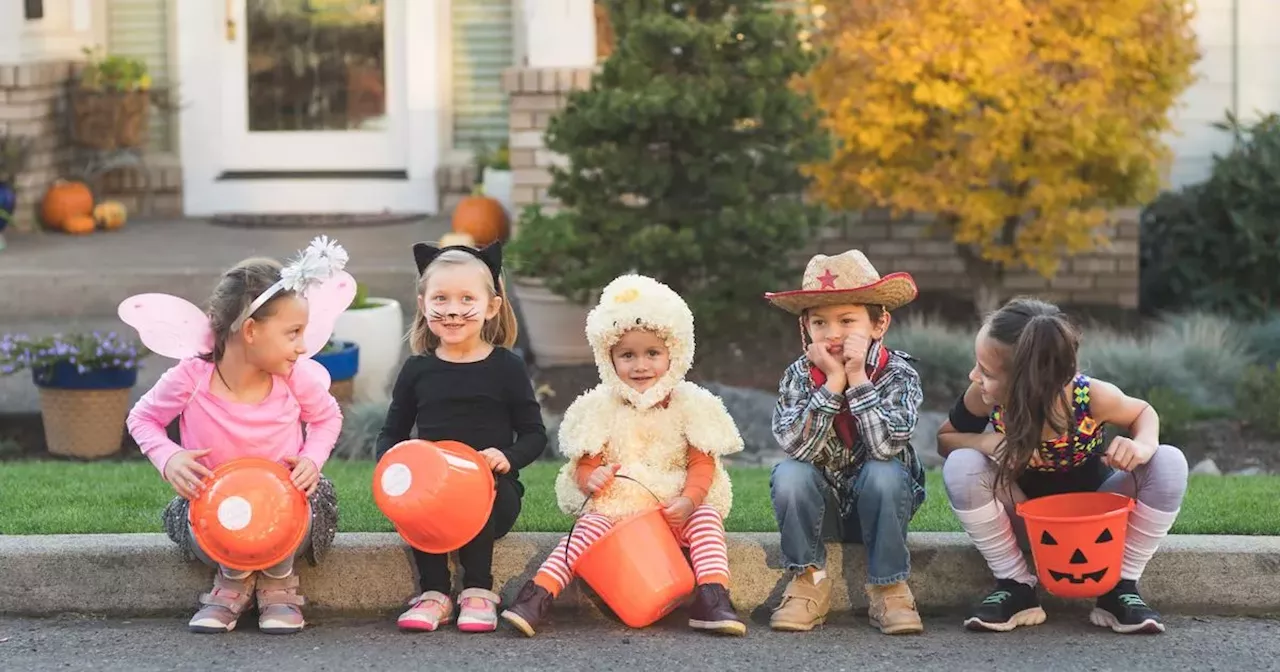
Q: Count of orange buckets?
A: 4